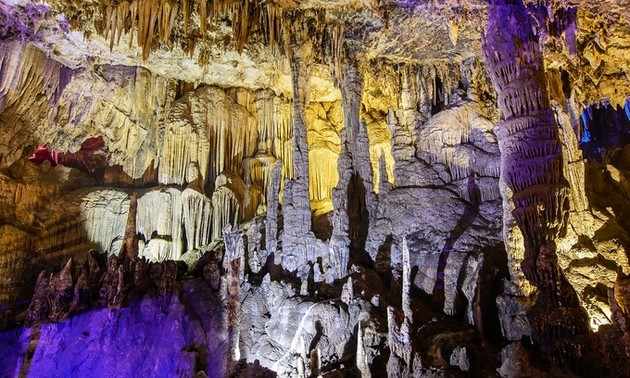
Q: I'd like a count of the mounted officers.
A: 0